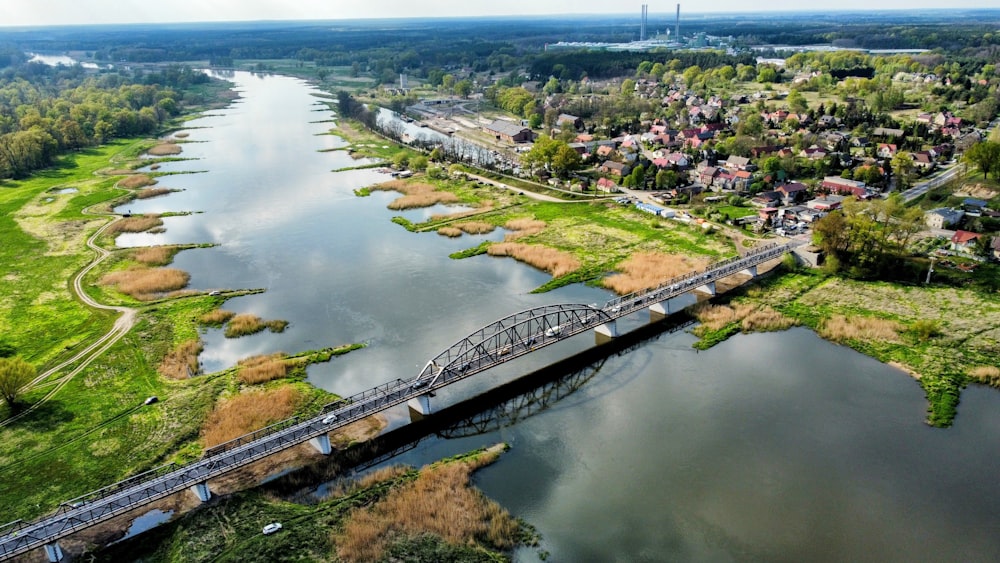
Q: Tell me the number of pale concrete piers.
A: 8